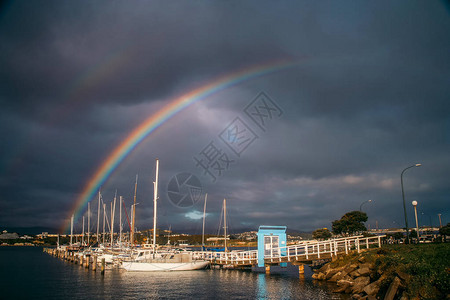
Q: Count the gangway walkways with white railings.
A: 1